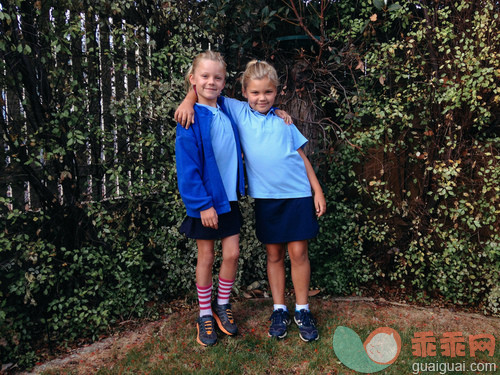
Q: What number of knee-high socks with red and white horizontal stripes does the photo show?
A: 2